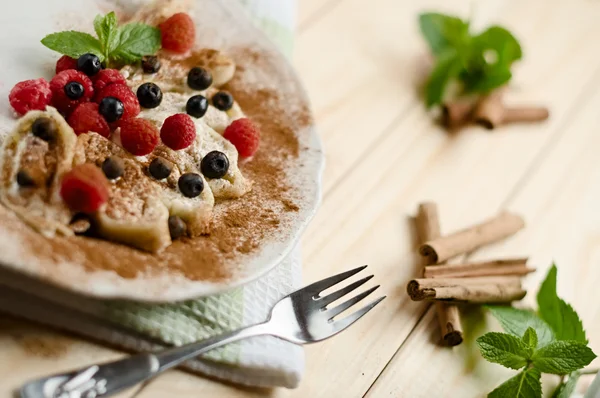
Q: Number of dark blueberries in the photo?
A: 15